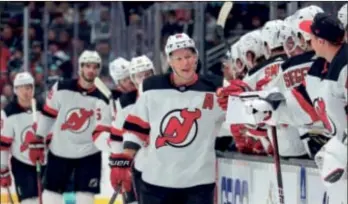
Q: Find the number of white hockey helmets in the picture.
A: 11